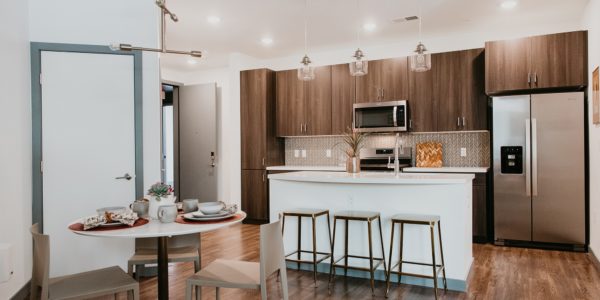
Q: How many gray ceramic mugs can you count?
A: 3